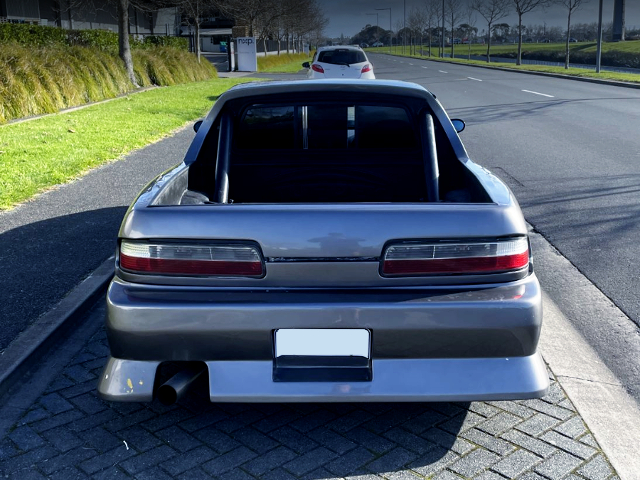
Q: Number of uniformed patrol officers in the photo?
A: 0